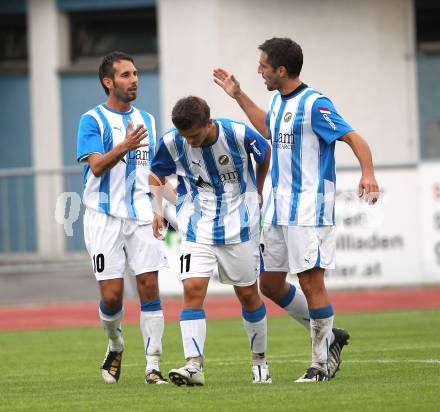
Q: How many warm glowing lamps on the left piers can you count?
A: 0